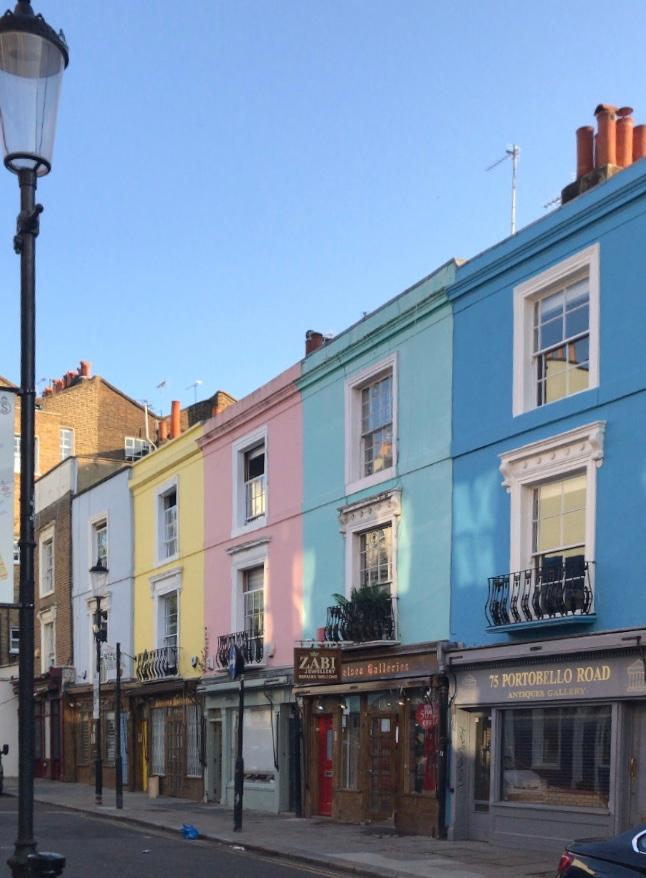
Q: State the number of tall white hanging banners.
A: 1